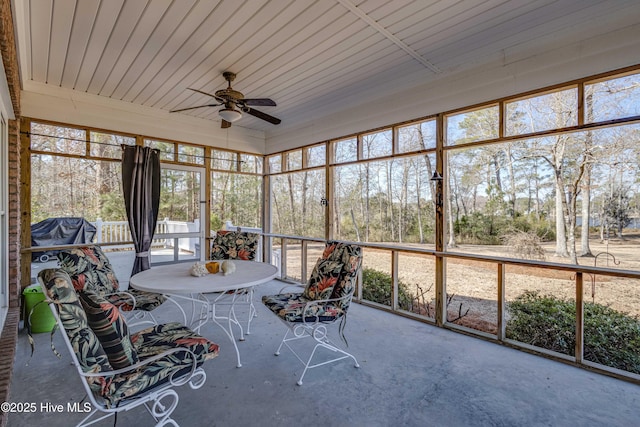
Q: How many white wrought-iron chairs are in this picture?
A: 4